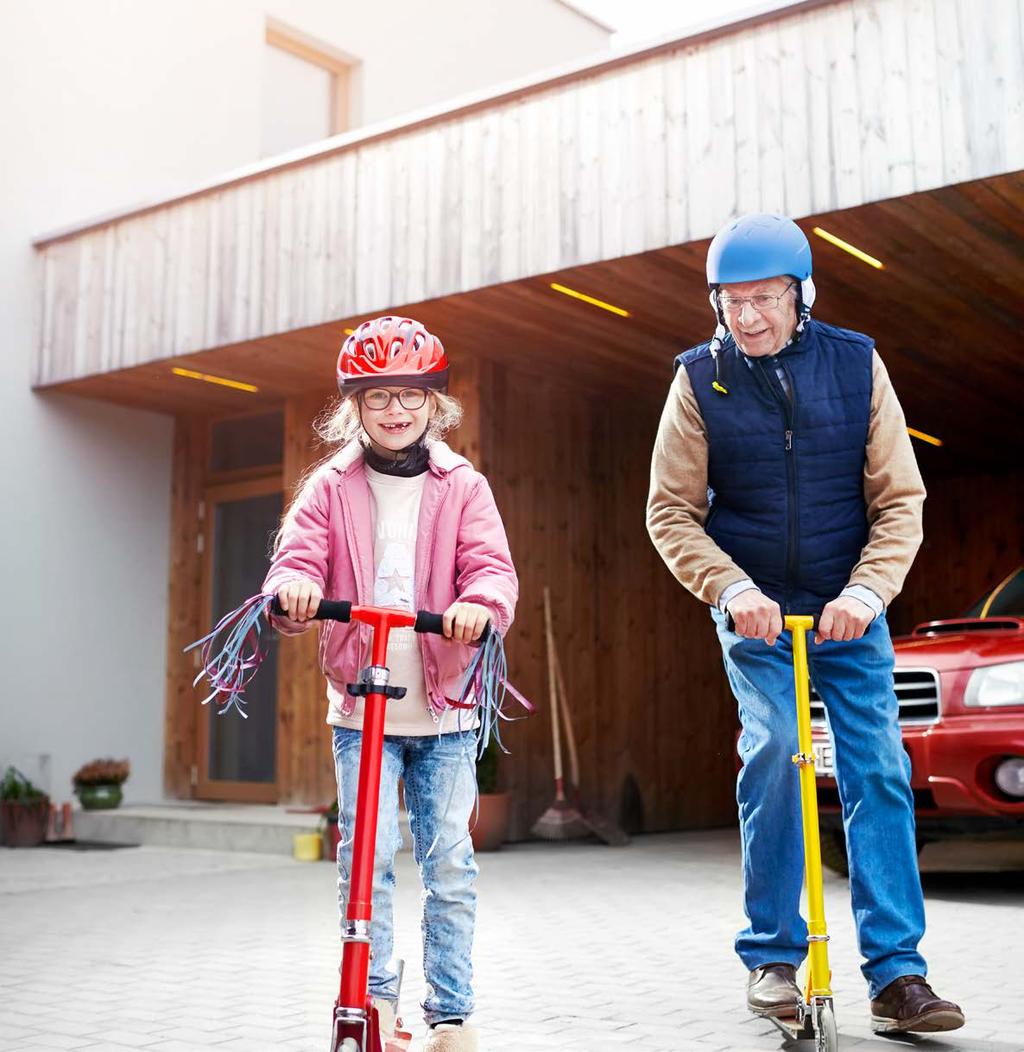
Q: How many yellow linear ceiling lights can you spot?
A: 5